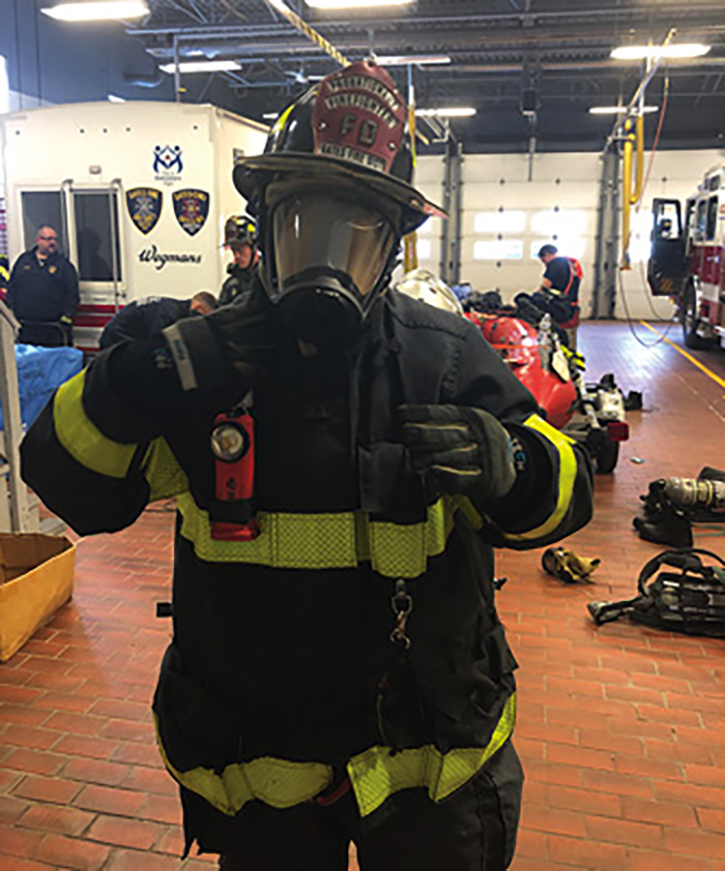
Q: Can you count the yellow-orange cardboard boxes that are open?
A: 1